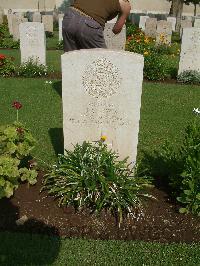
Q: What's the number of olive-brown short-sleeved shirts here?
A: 1